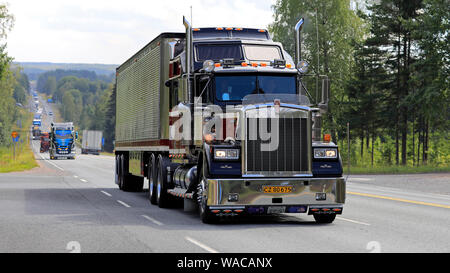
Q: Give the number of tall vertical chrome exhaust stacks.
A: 2